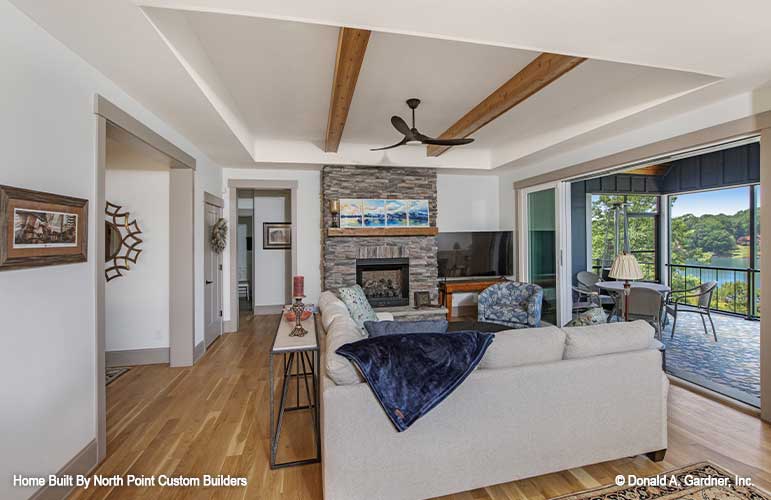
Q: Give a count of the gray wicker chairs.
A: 4